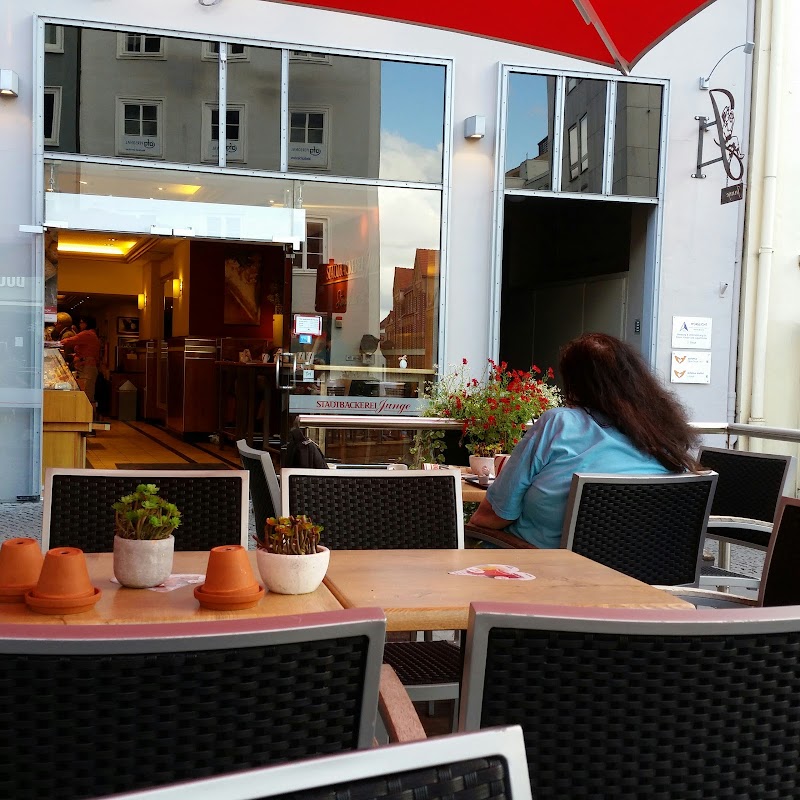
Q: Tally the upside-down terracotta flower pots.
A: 3